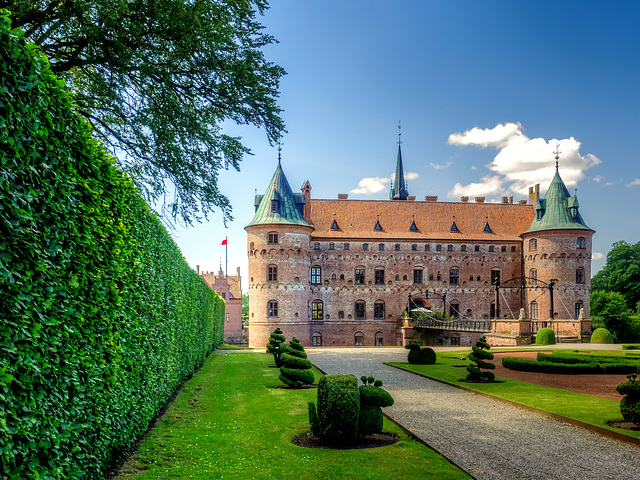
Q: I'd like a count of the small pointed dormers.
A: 5